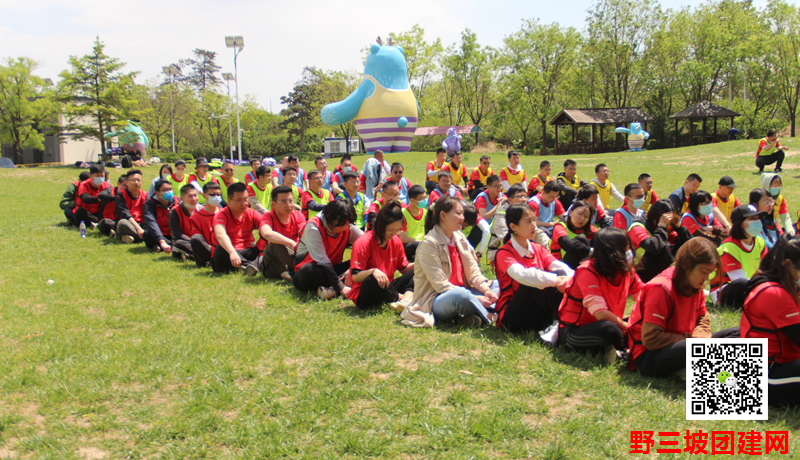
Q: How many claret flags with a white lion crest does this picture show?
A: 0